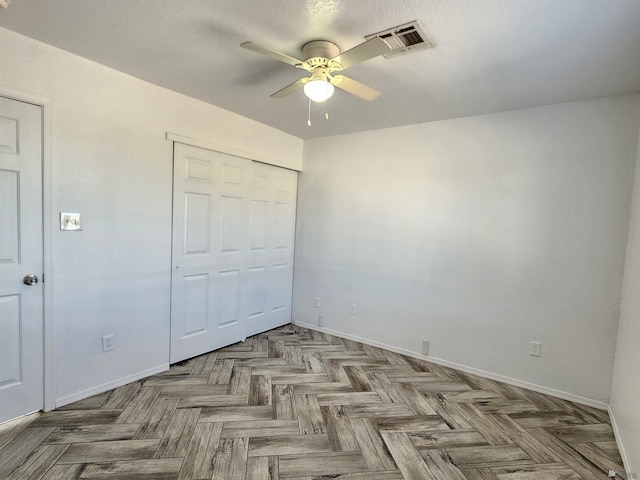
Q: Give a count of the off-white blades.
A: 4